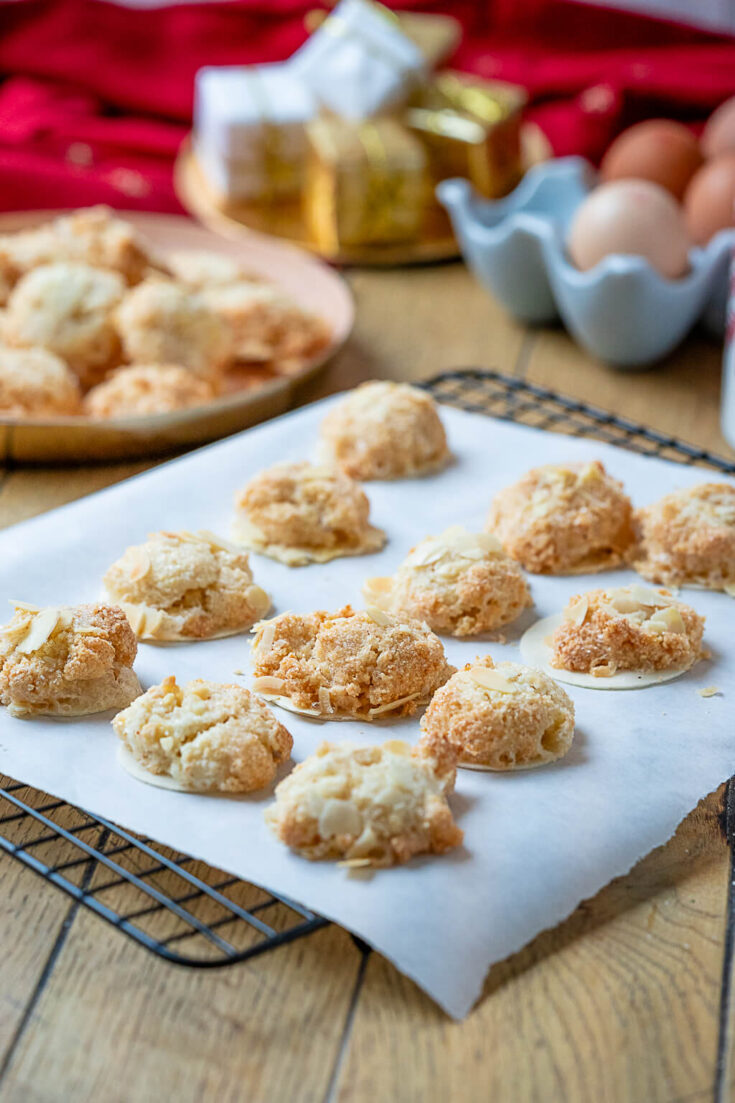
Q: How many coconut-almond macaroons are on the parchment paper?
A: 12